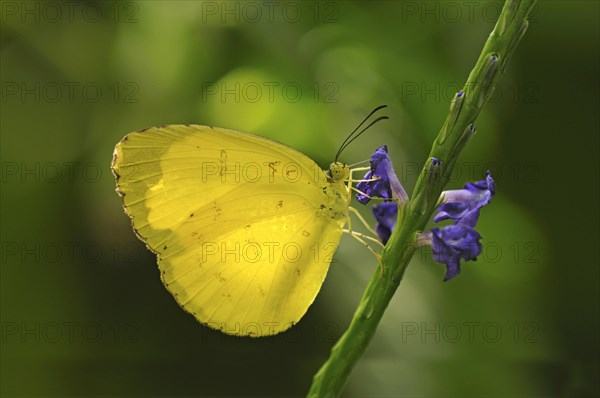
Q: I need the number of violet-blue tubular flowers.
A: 4